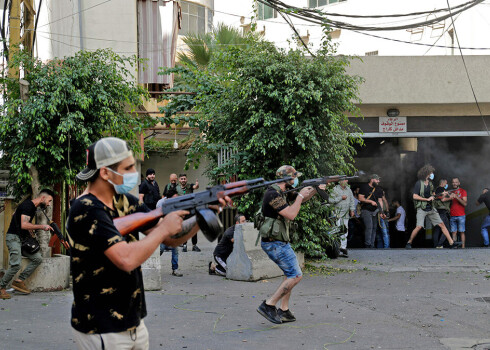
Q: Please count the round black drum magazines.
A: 1